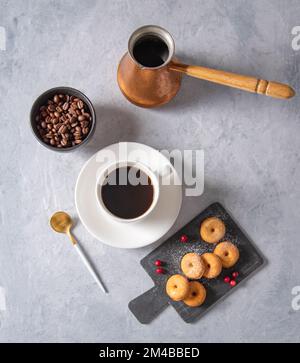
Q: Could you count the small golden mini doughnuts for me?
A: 6